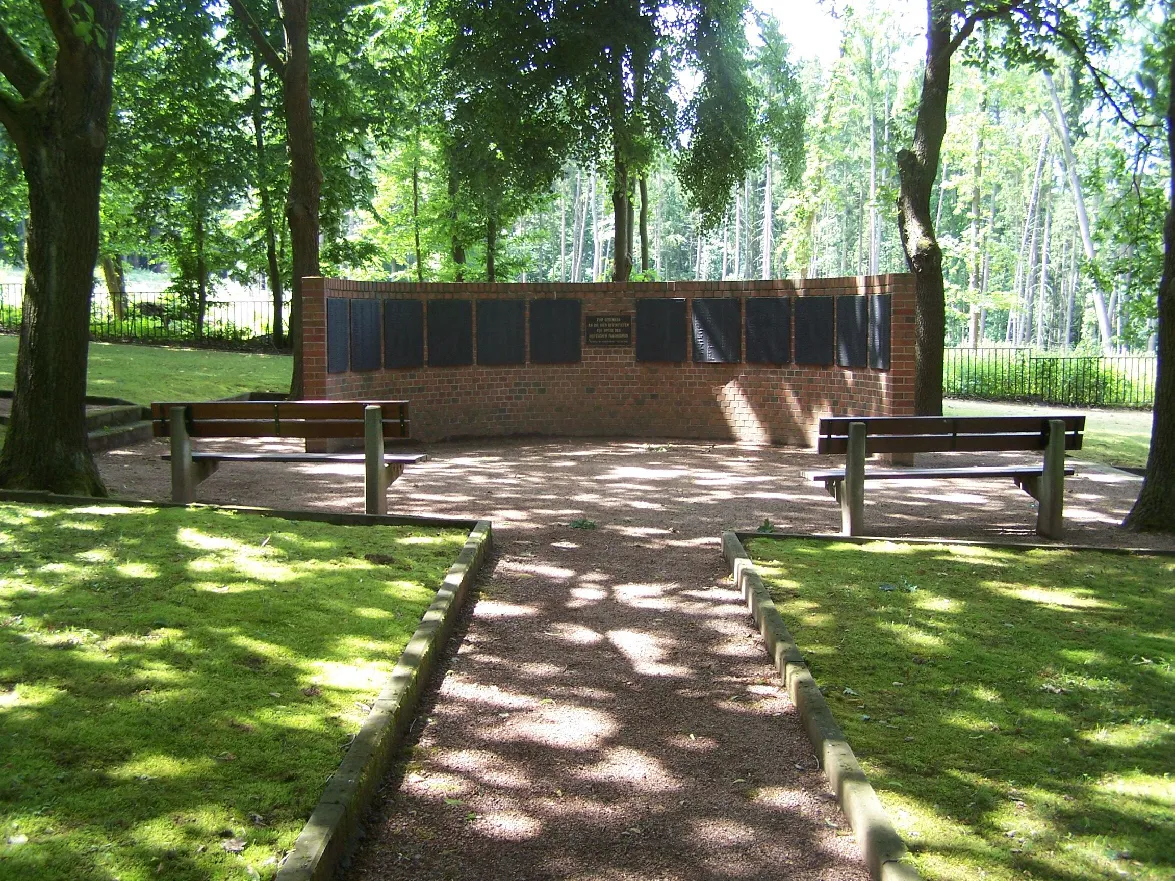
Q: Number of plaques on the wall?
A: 13